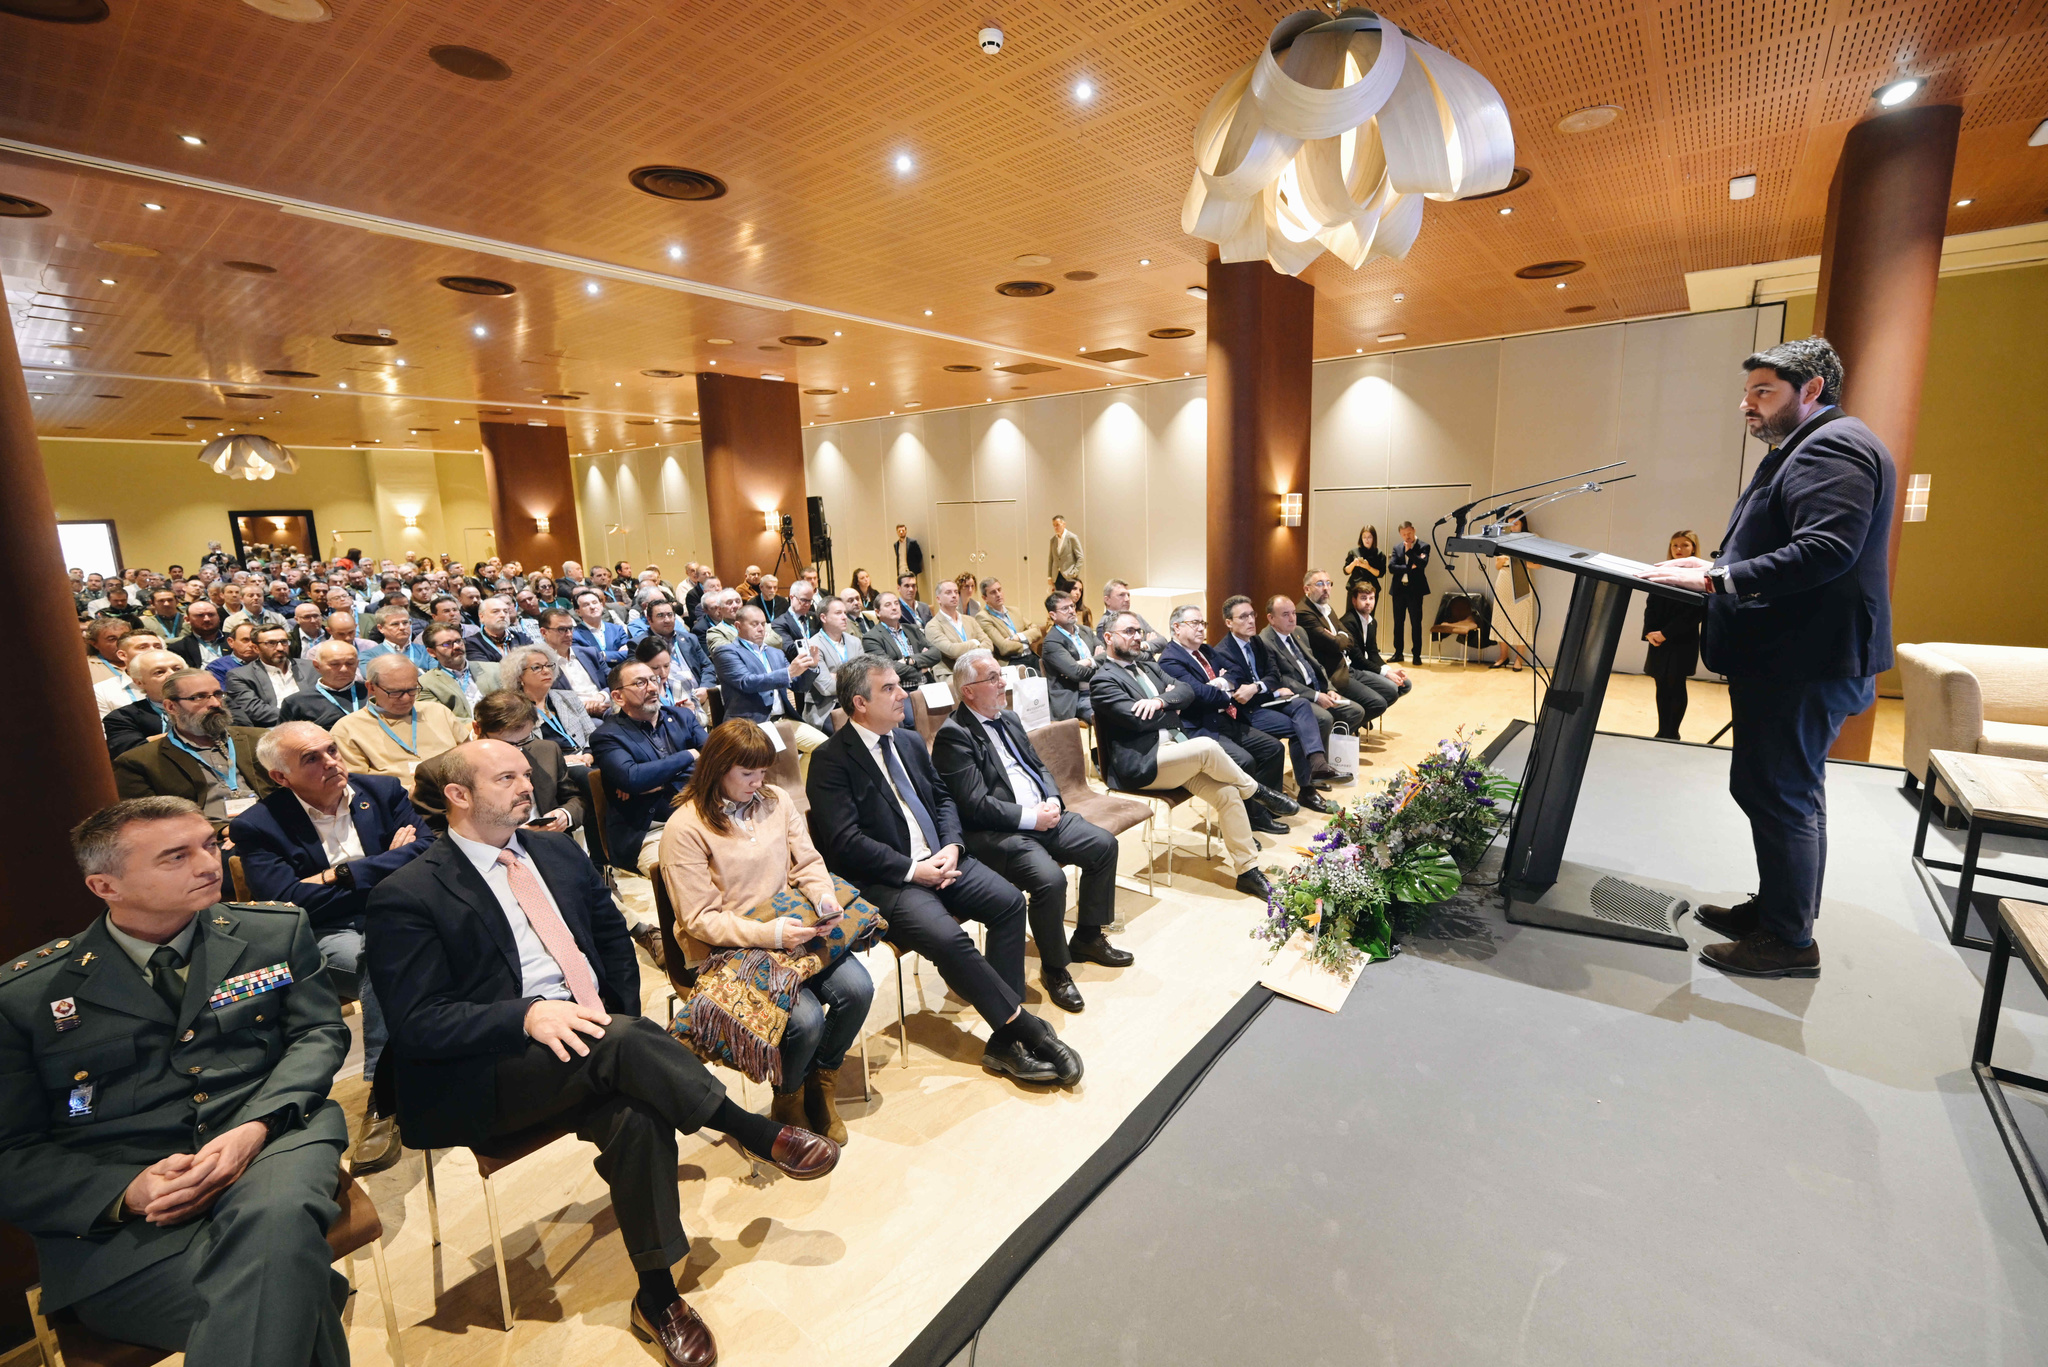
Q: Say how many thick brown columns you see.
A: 5